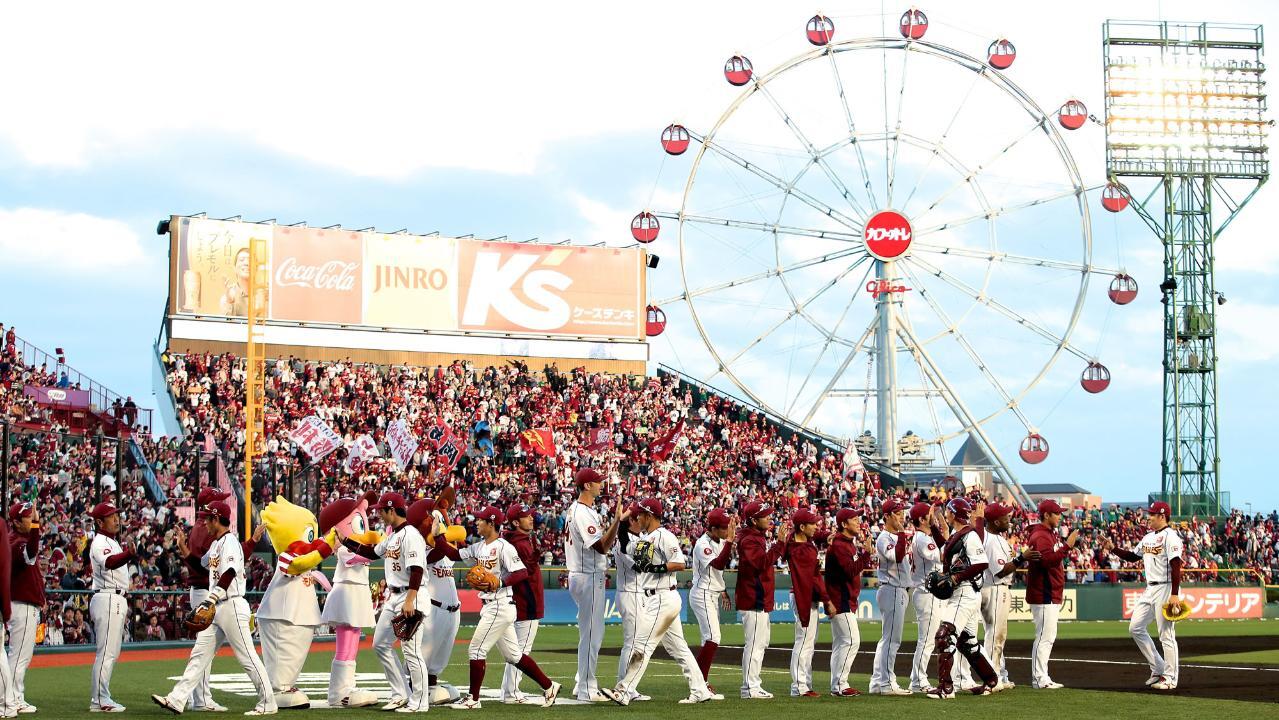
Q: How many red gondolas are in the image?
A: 12